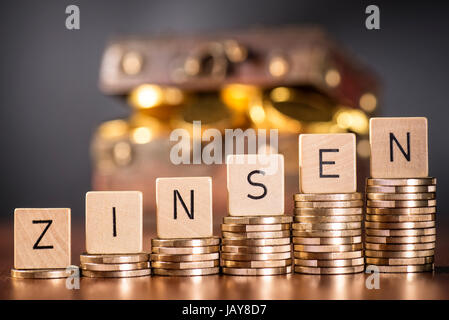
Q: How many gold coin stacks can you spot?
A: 6